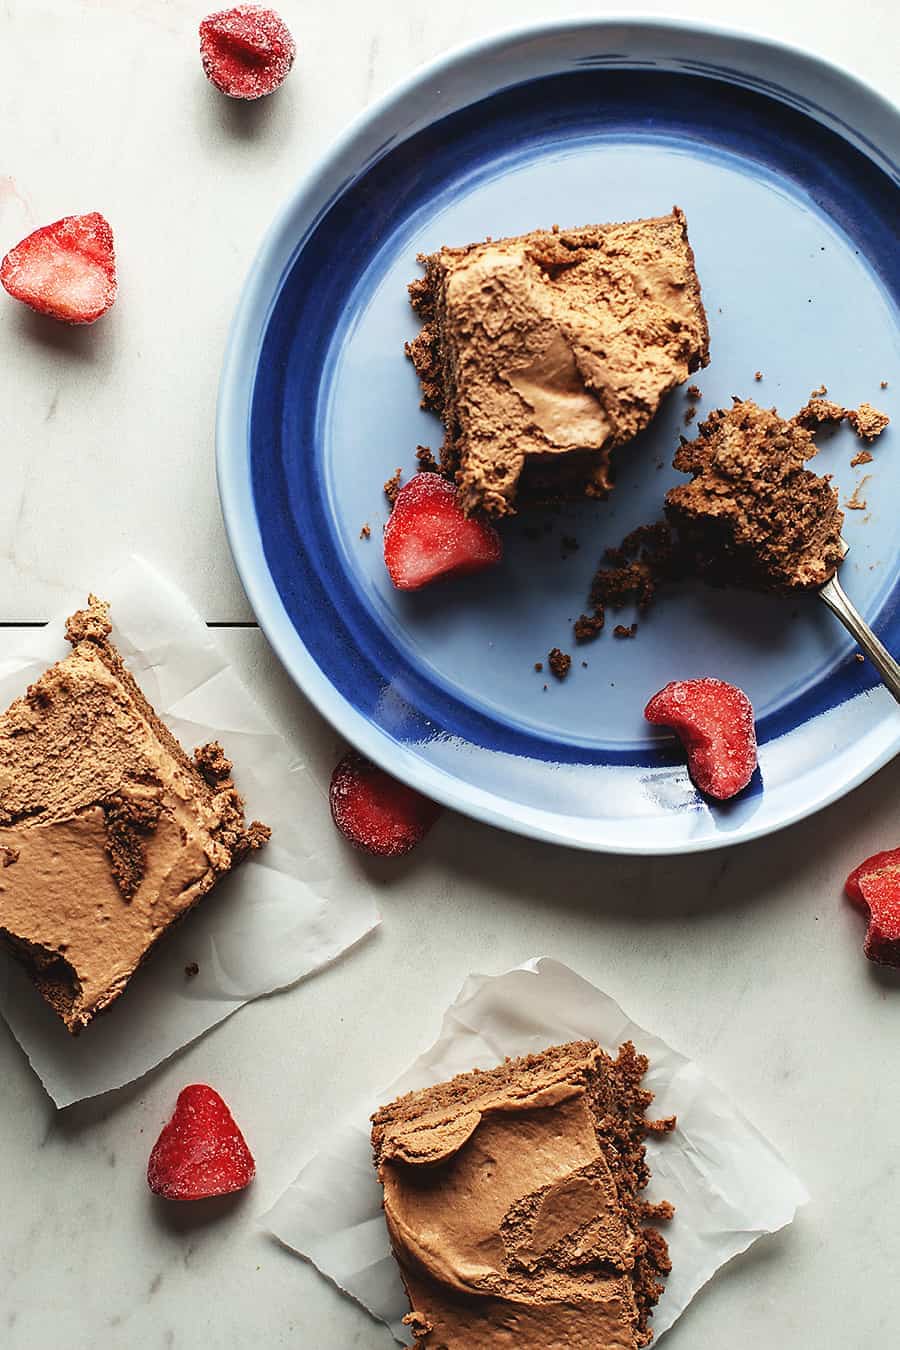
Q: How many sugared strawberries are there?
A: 7